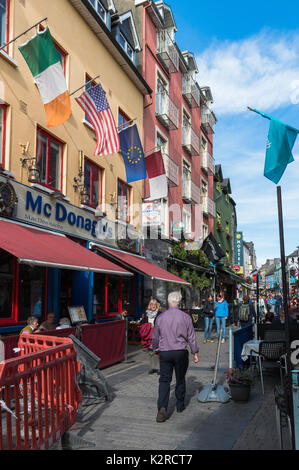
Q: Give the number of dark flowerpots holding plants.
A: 1